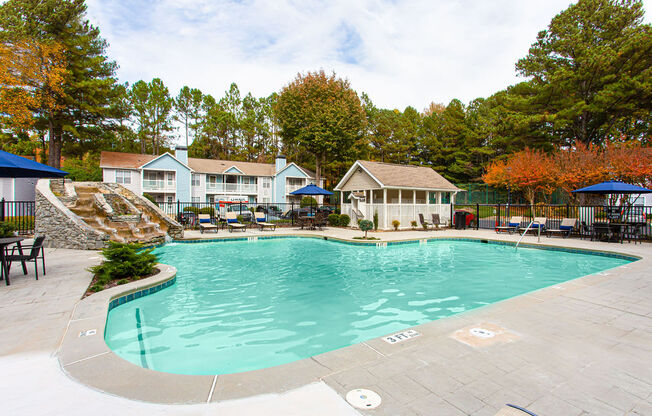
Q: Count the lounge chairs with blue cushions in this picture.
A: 6